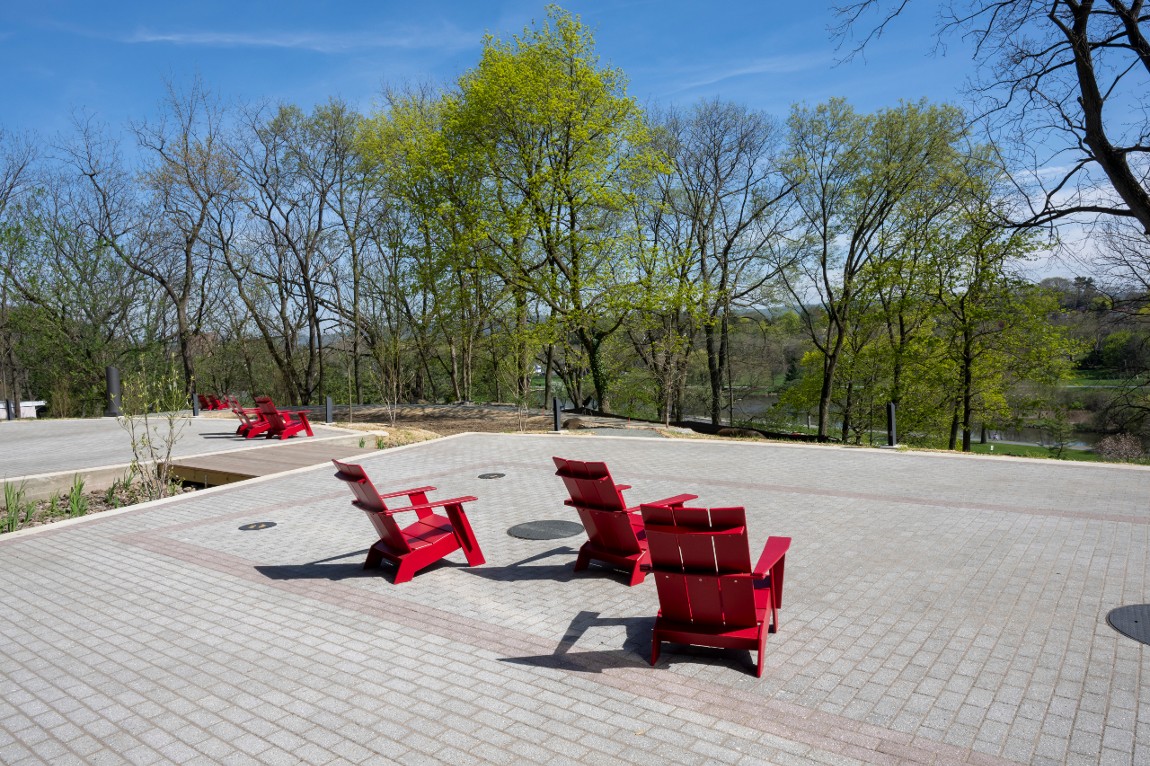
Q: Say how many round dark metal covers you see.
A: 4